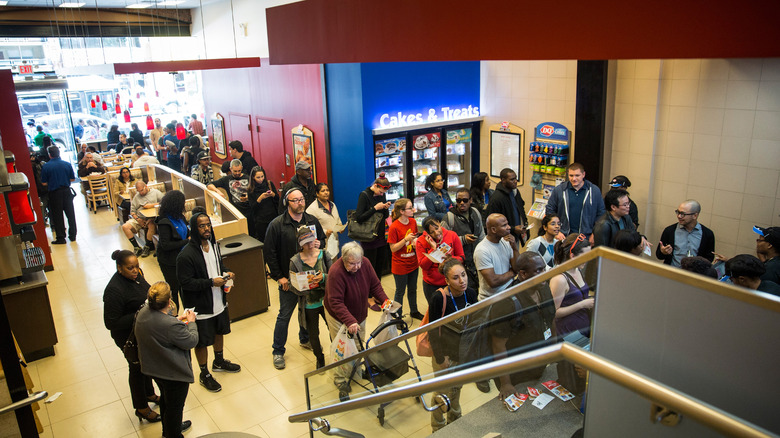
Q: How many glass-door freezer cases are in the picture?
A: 3